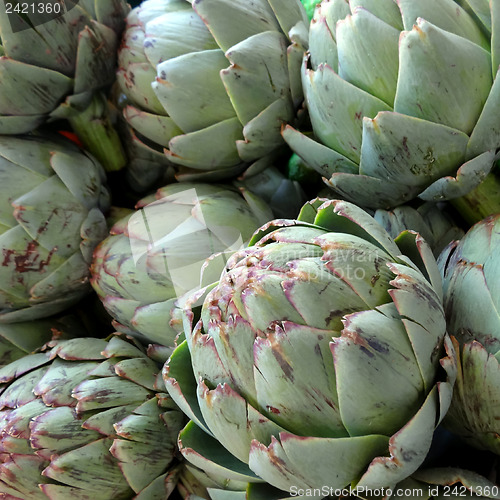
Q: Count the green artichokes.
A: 8